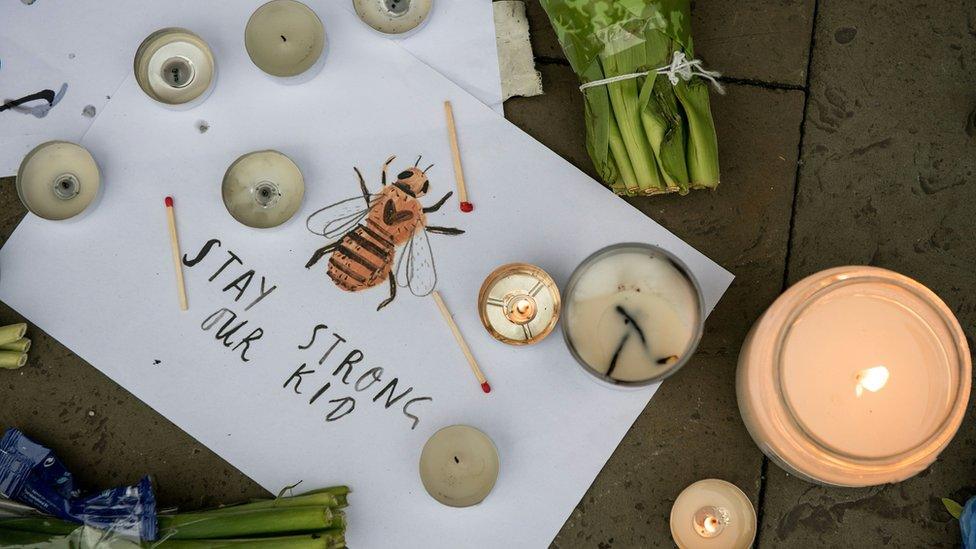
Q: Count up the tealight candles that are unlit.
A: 6